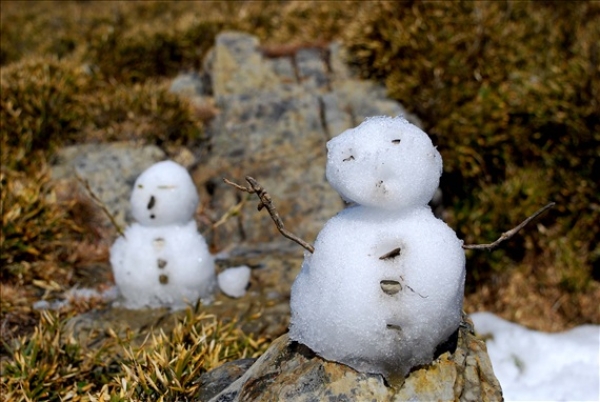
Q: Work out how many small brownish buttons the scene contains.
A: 6